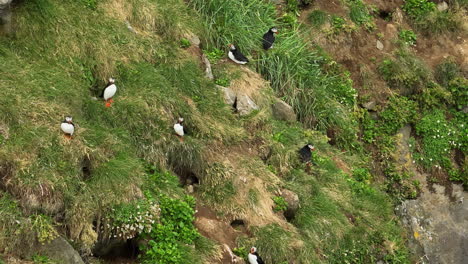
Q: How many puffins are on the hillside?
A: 7